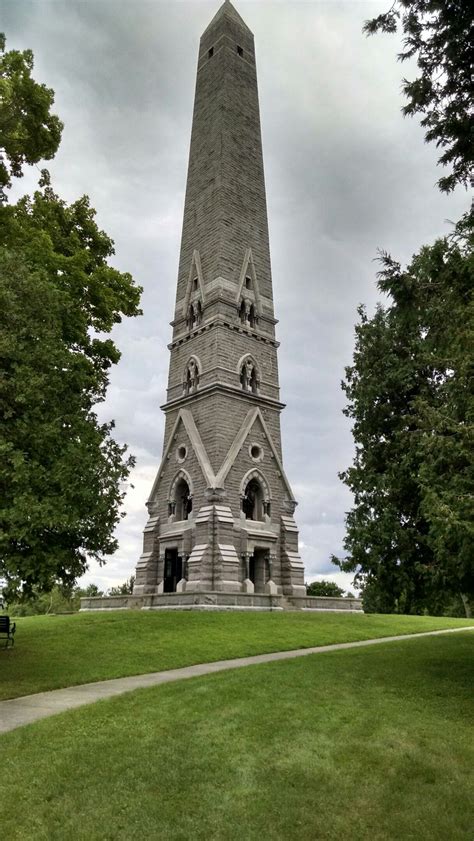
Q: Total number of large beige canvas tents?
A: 0